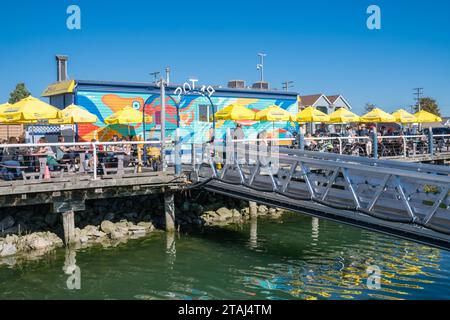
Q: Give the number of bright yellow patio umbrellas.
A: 11